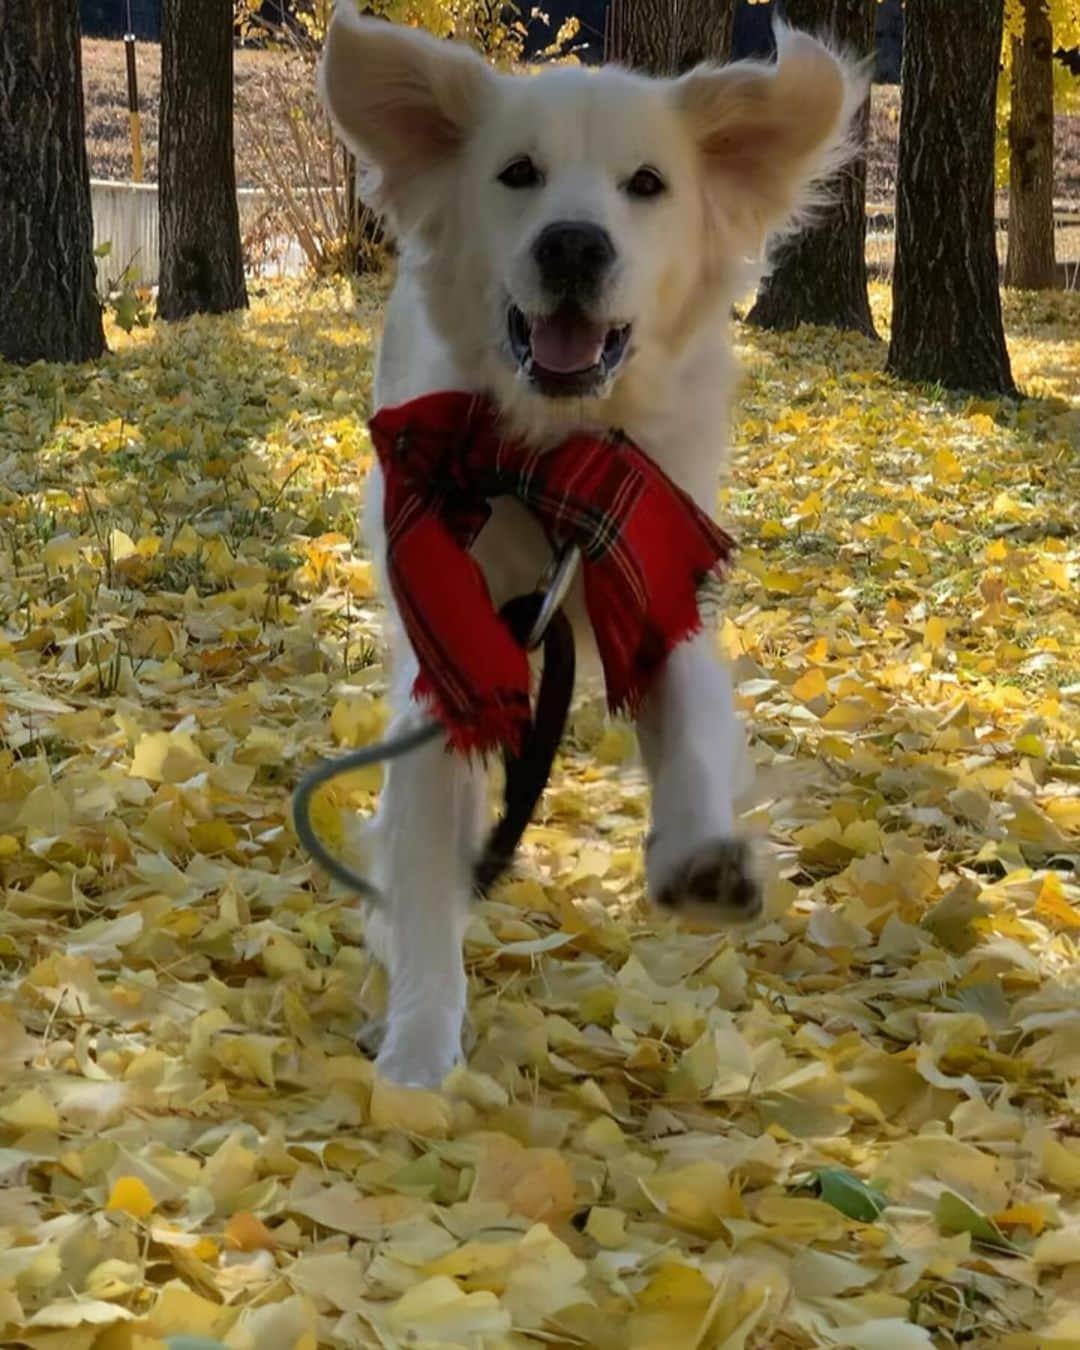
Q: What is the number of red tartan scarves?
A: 1